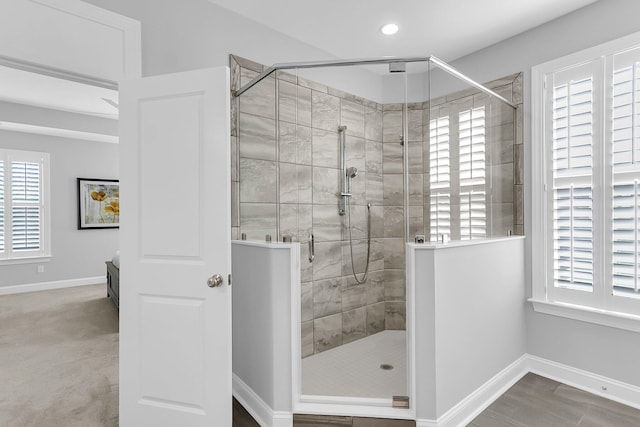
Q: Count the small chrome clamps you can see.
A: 6